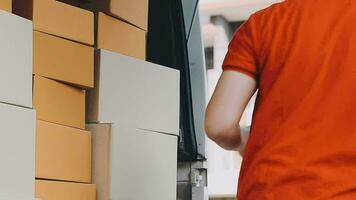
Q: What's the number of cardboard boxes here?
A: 12